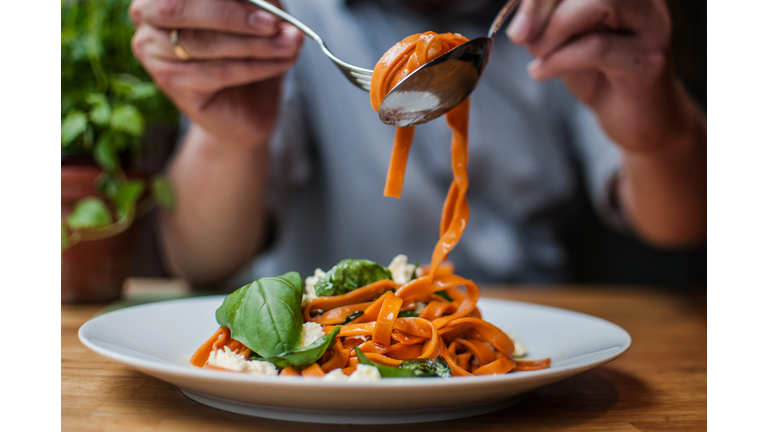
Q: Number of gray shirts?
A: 1